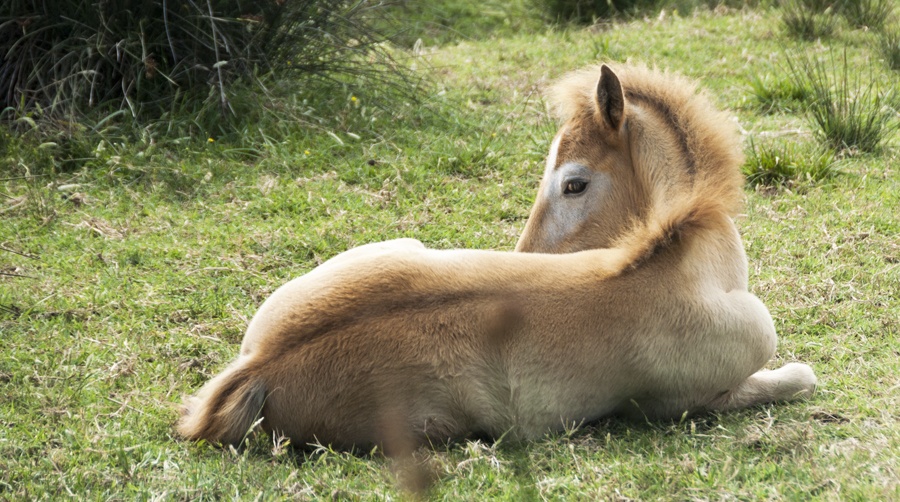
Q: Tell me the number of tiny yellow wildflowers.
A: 3